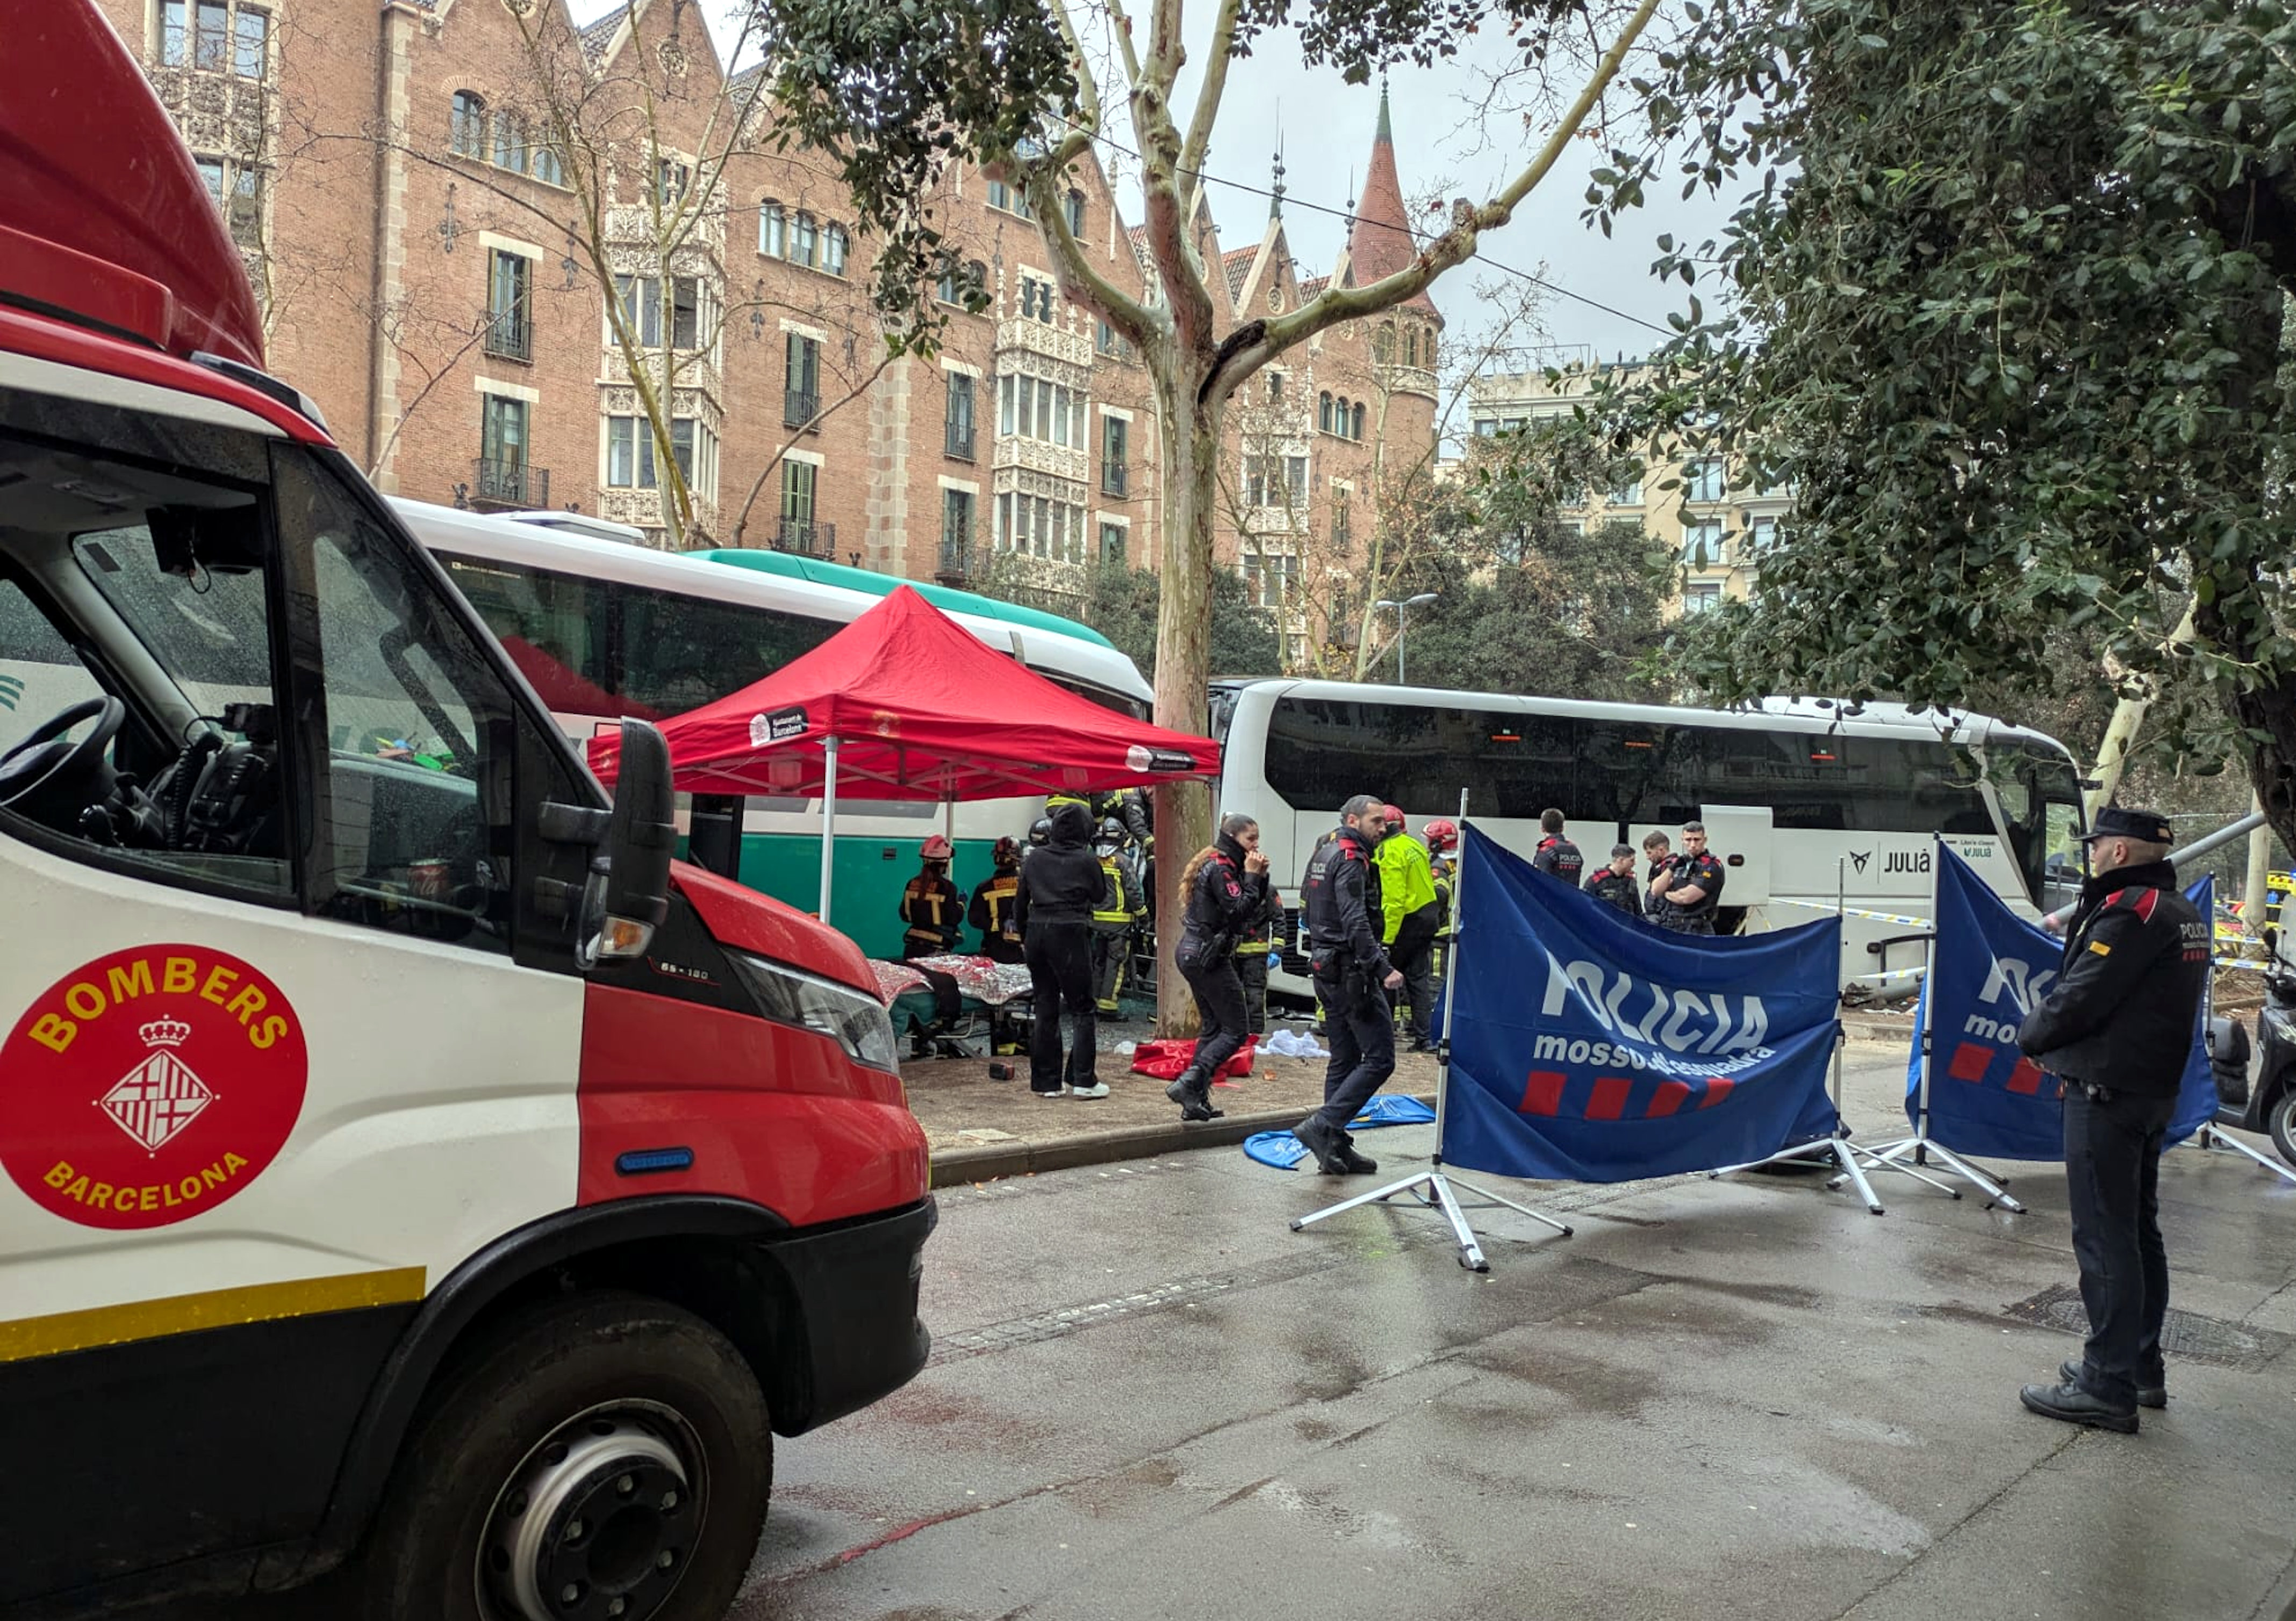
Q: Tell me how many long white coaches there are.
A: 2